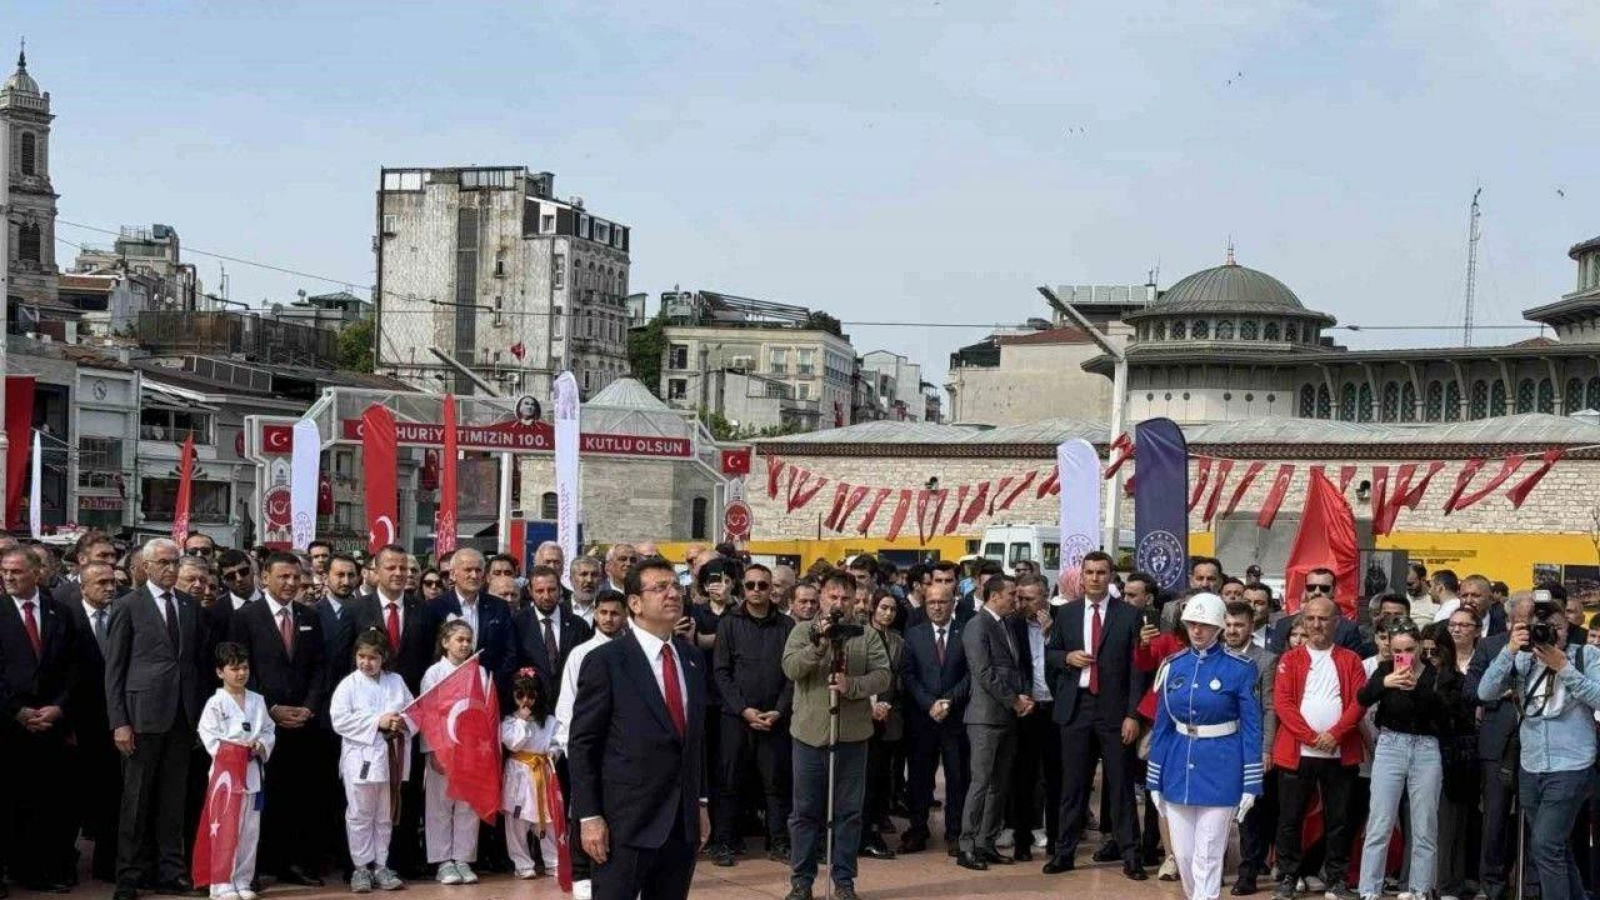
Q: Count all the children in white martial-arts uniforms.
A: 4